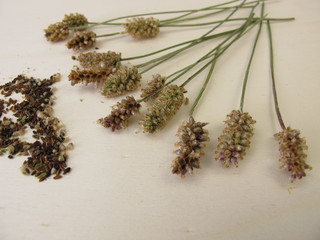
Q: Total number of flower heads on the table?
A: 13